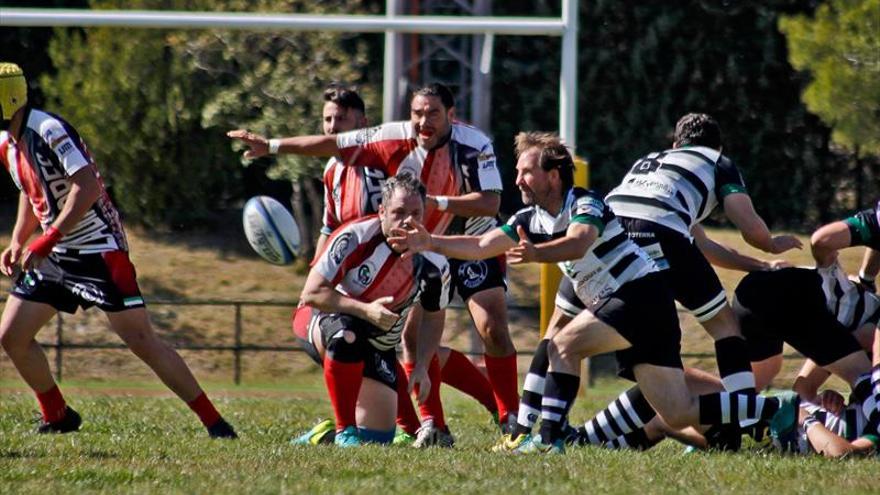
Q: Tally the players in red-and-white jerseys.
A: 4